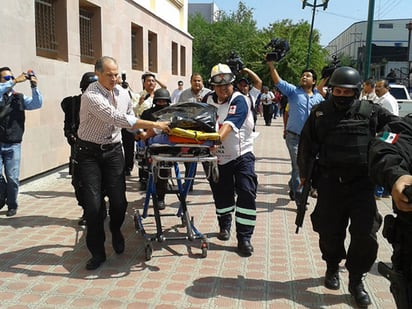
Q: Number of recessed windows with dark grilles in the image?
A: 6